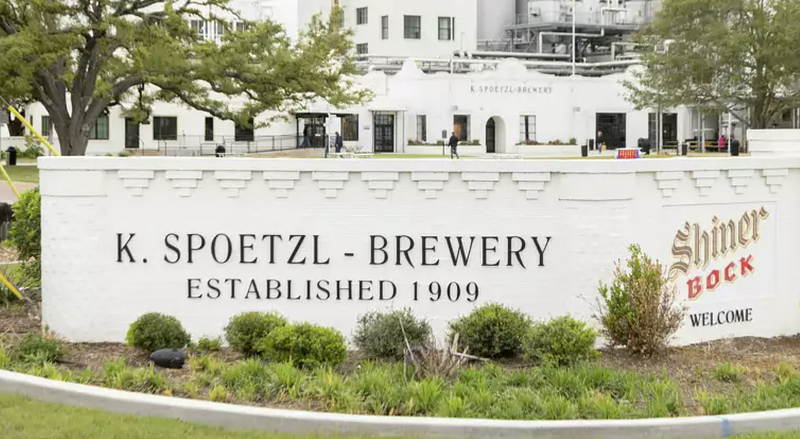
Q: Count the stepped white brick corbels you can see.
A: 13